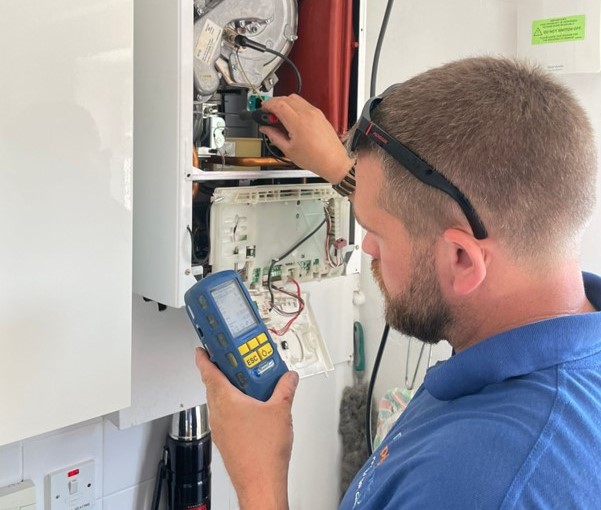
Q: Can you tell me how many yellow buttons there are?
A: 5